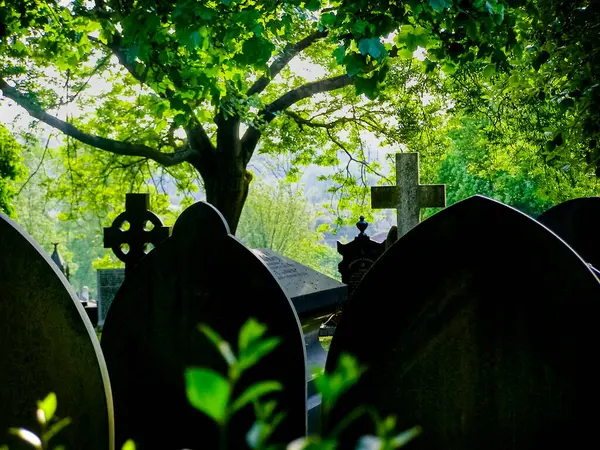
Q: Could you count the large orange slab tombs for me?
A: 0